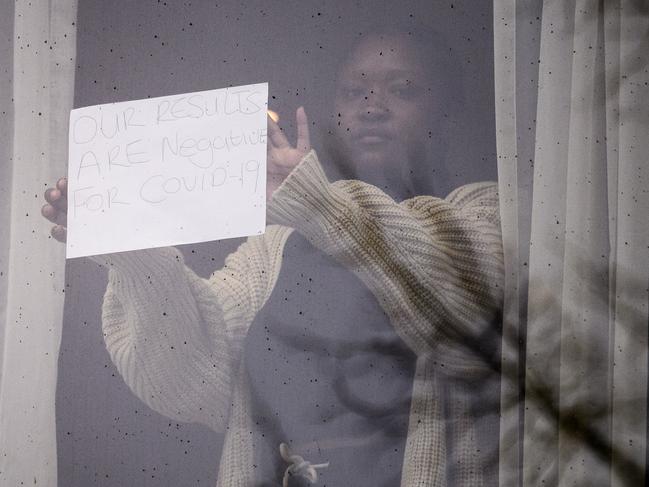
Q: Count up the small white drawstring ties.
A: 1